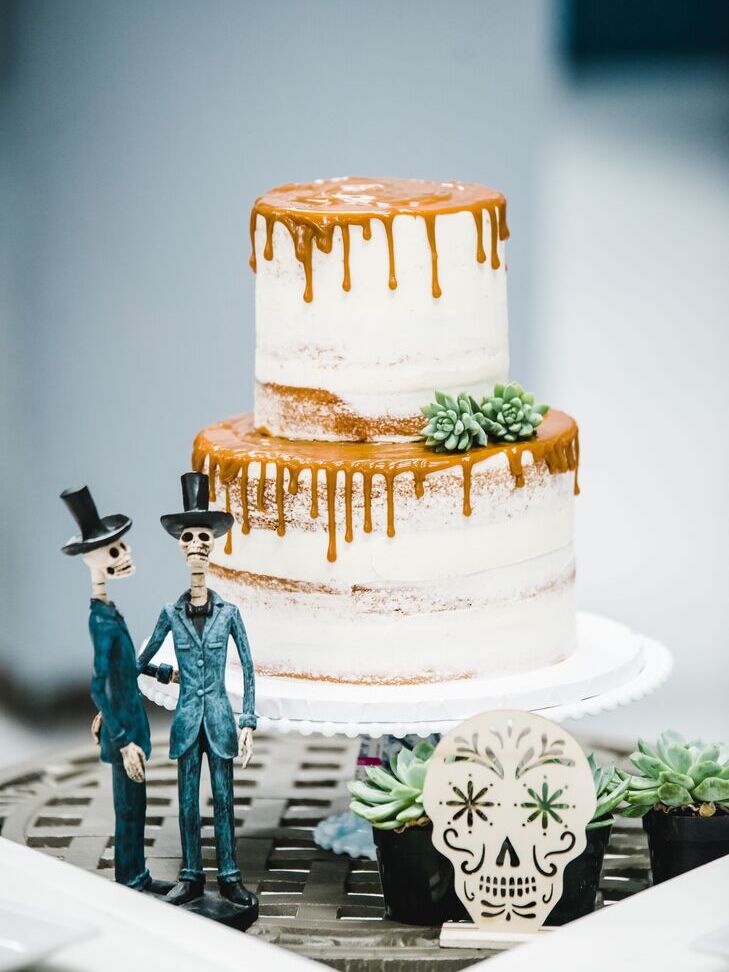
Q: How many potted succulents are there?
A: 3